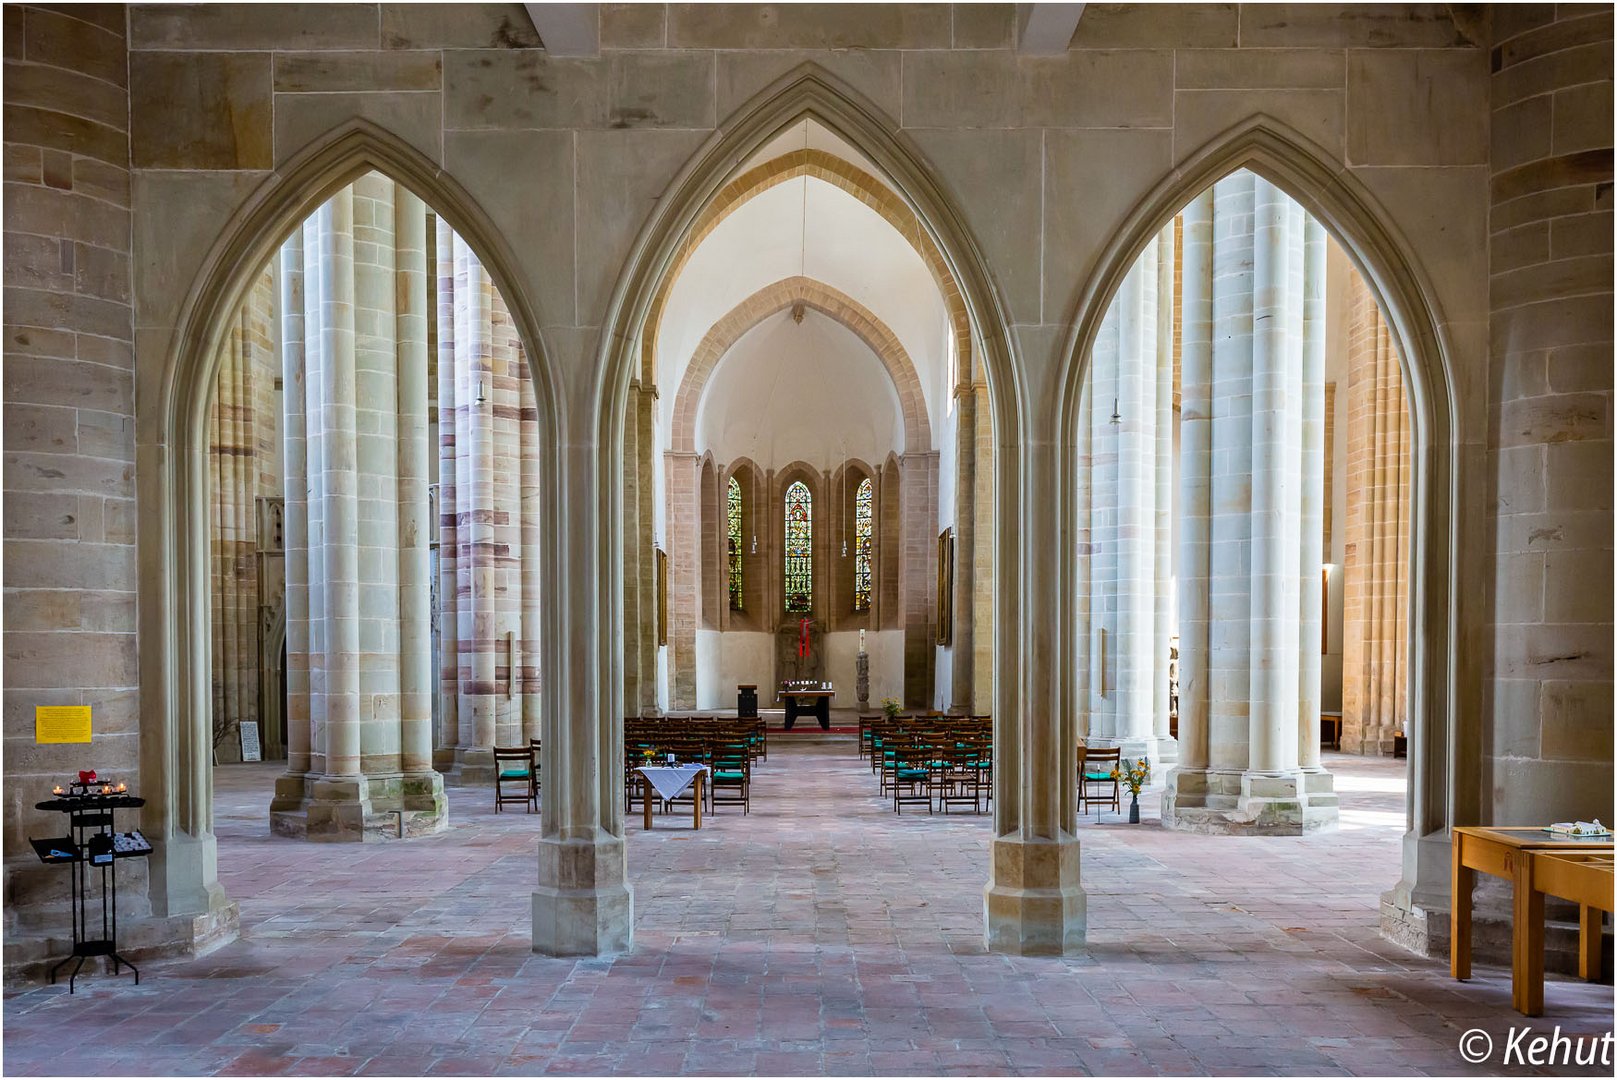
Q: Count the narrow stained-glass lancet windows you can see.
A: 3